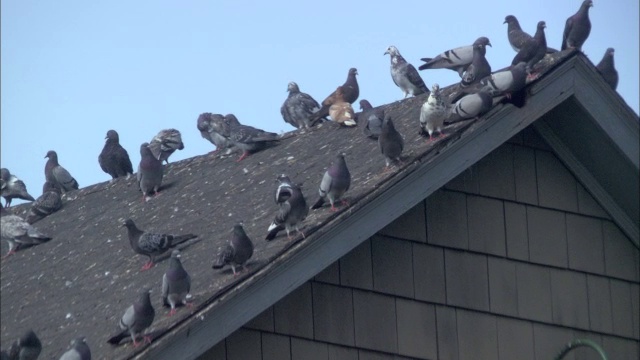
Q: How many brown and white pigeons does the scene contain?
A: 1